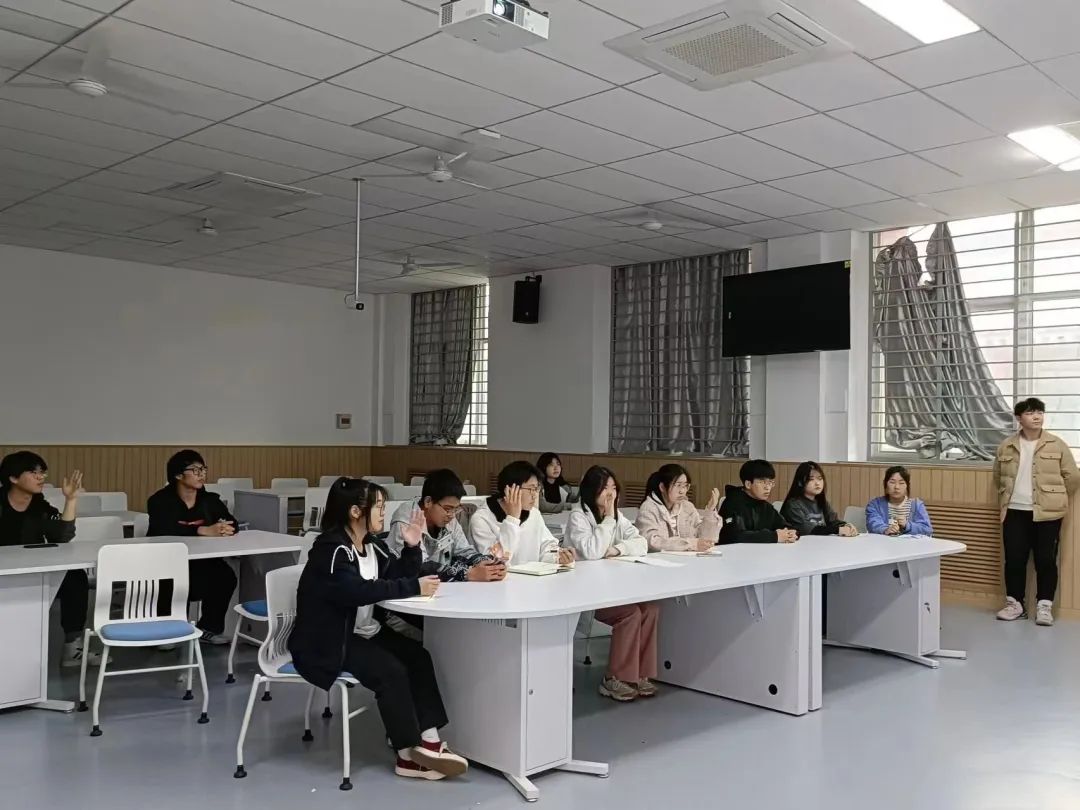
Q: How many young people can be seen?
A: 12